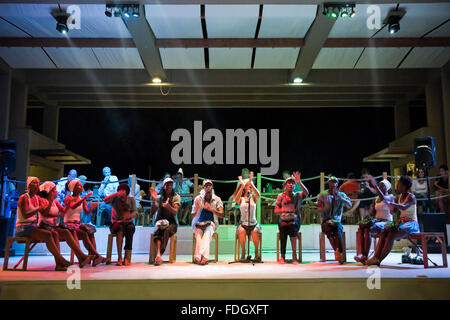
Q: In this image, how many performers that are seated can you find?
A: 11